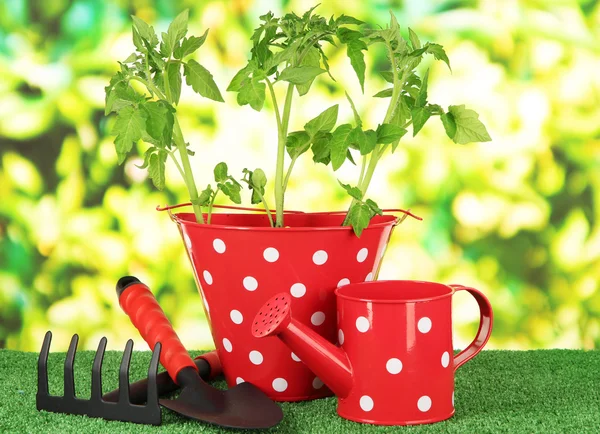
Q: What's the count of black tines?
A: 5